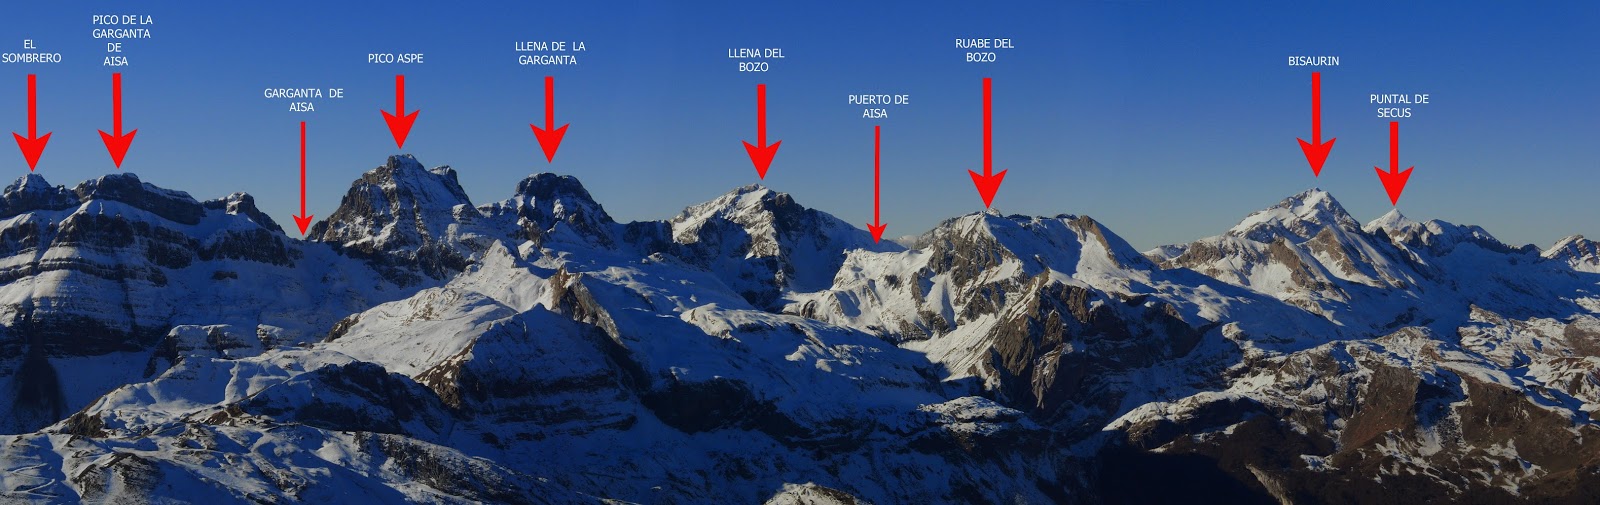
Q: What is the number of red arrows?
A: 10